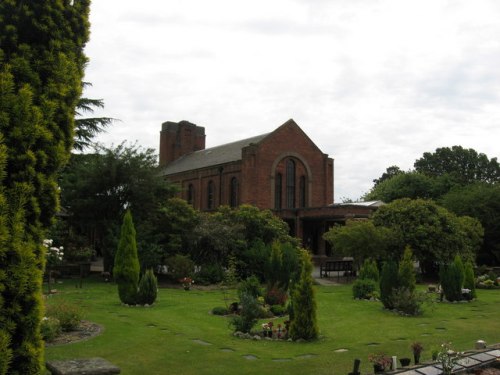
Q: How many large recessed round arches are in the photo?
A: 1